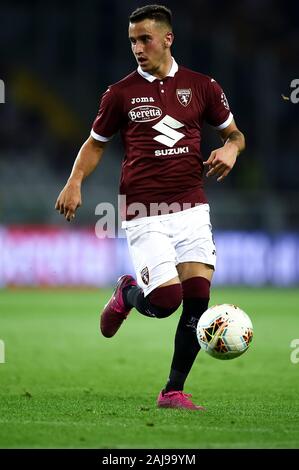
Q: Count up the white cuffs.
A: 2